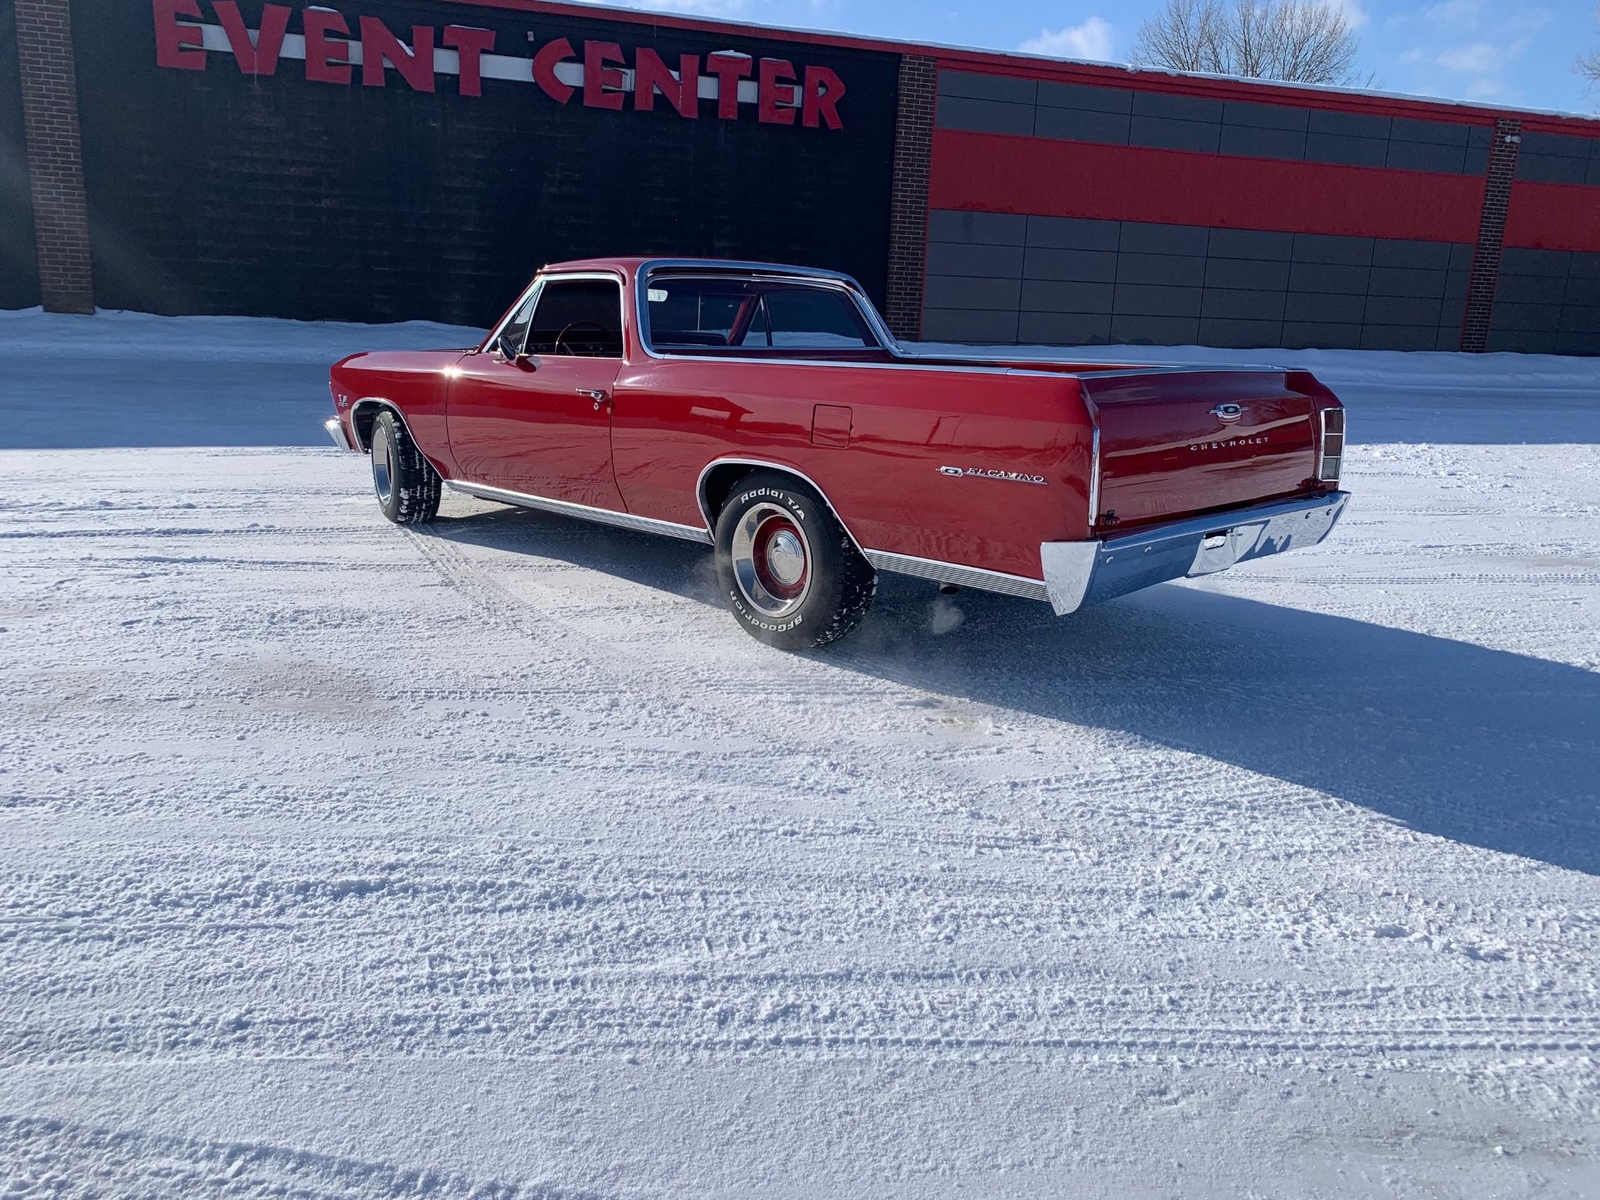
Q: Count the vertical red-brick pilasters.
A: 3